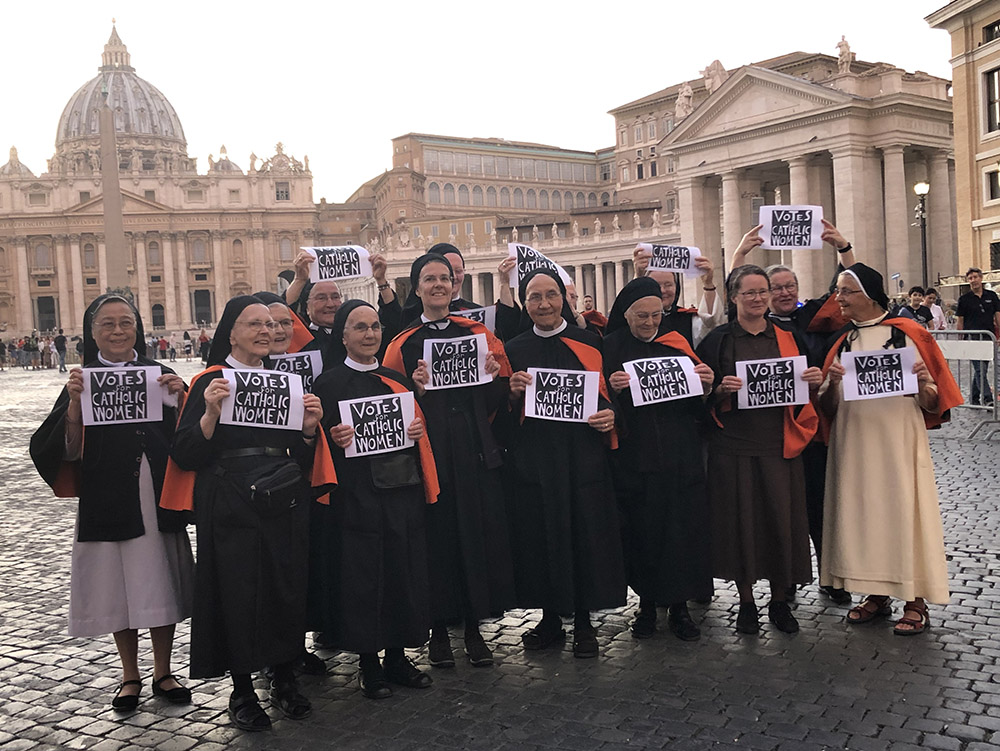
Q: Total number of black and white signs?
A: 14